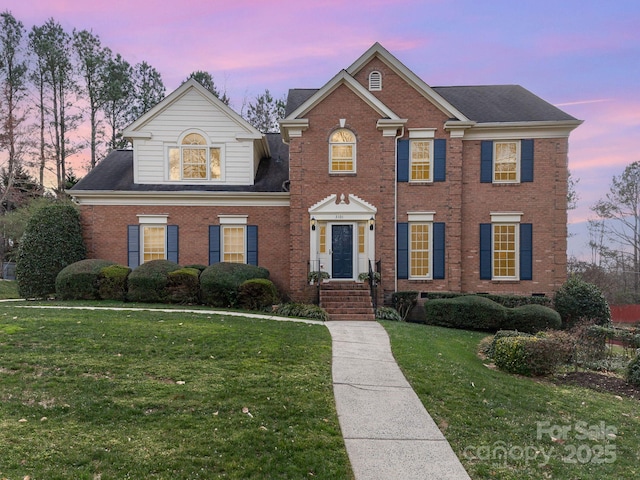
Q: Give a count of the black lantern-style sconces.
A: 2